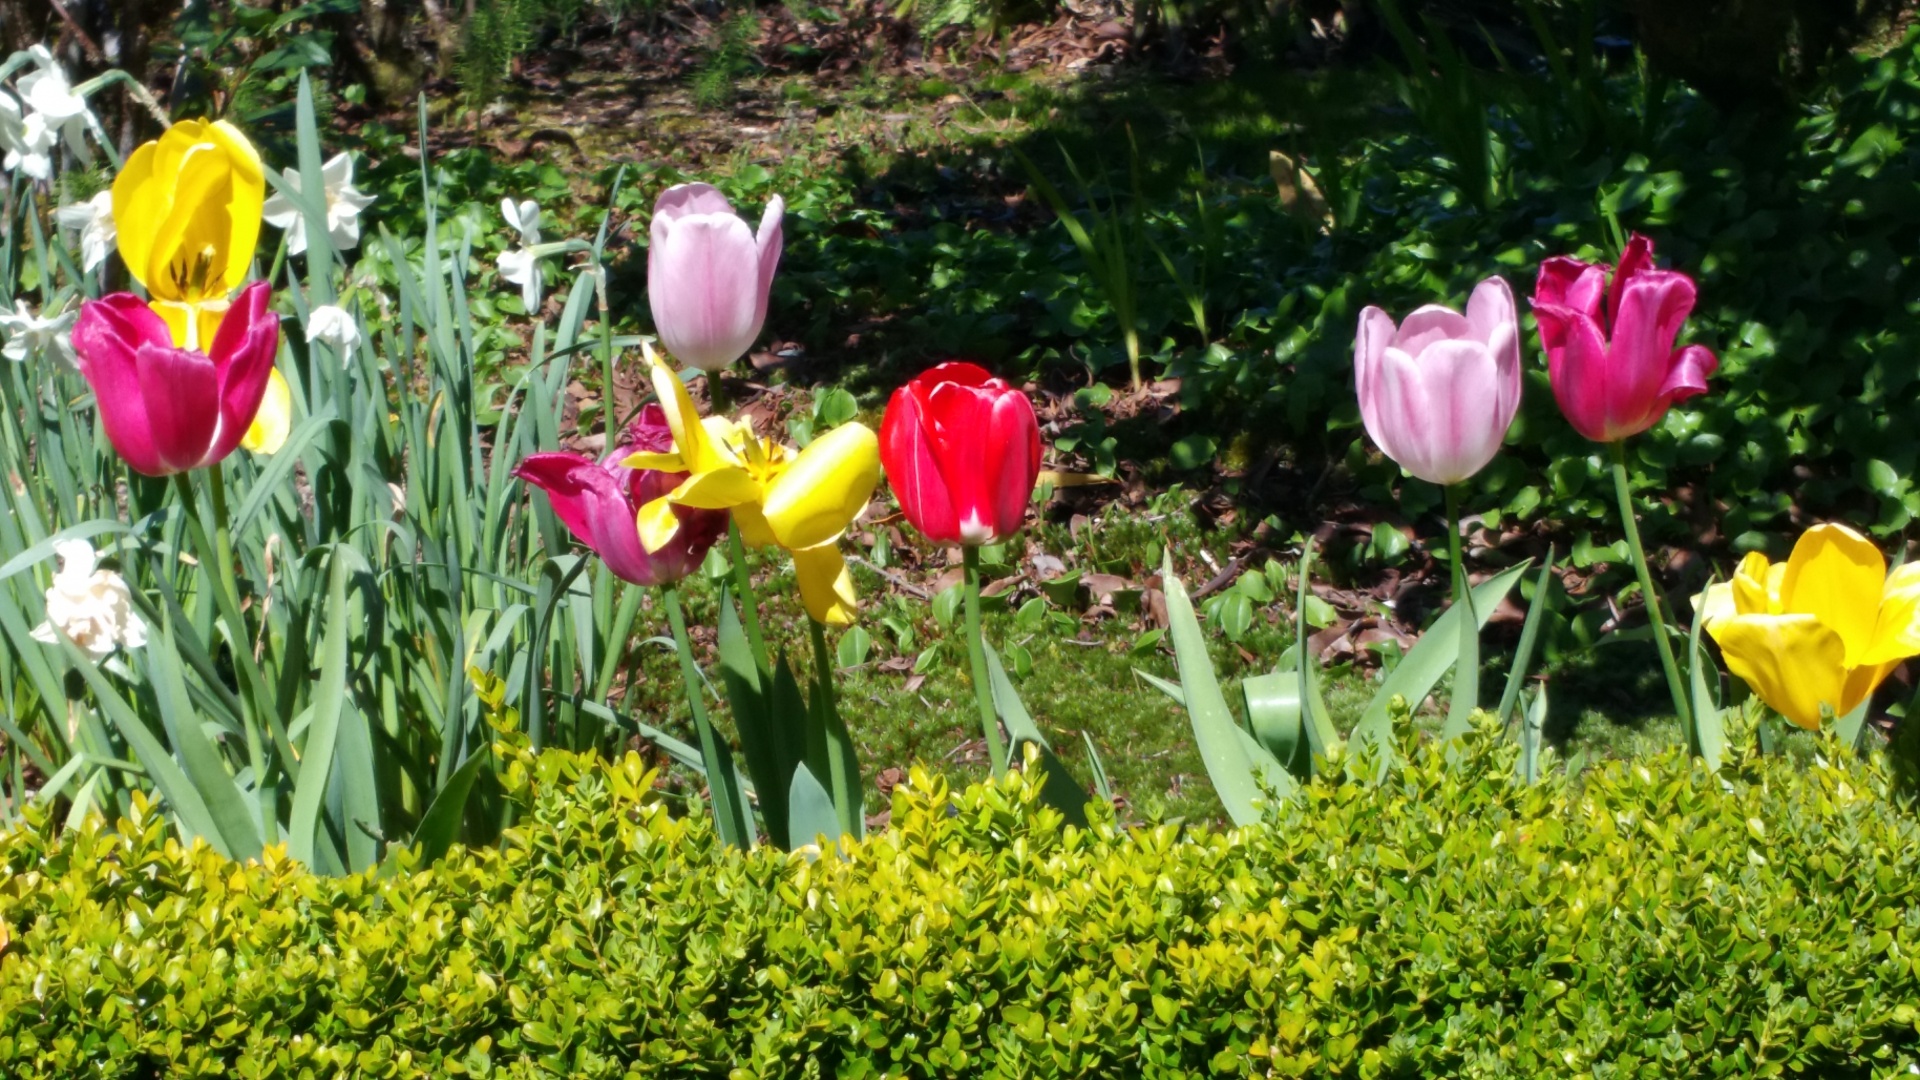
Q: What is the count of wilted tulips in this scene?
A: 2